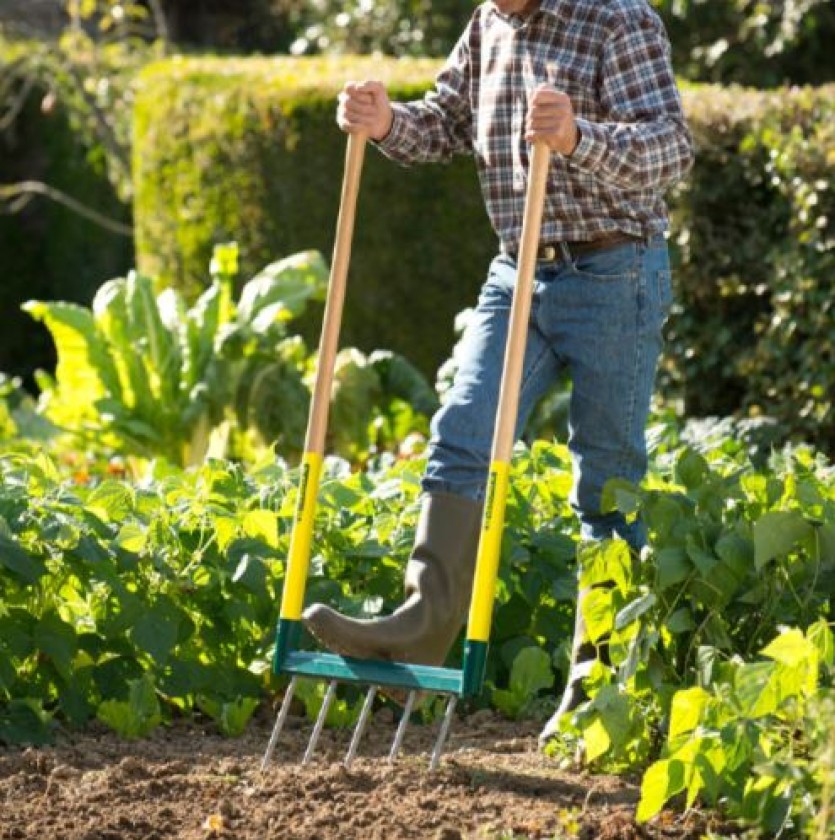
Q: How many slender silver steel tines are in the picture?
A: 5